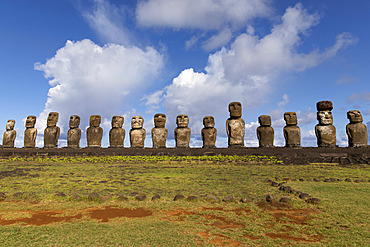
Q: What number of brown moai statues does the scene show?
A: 15